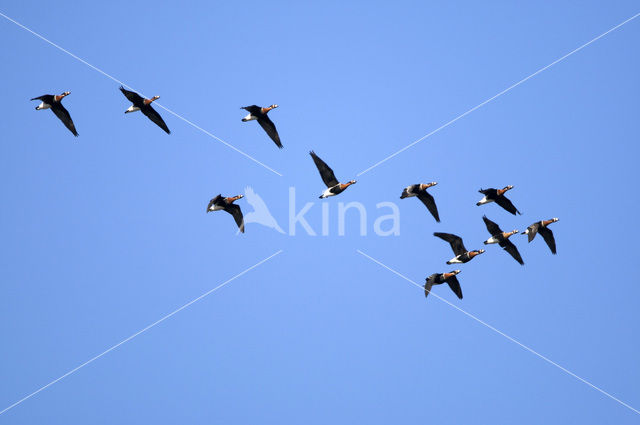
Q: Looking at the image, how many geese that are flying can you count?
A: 11